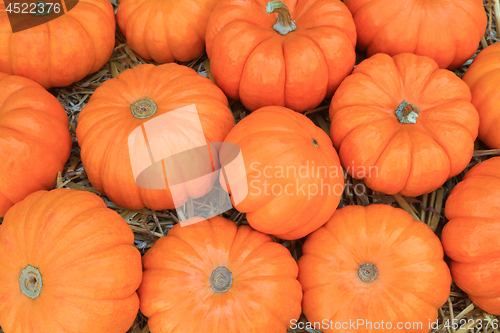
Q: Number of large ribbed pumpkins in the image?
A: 13